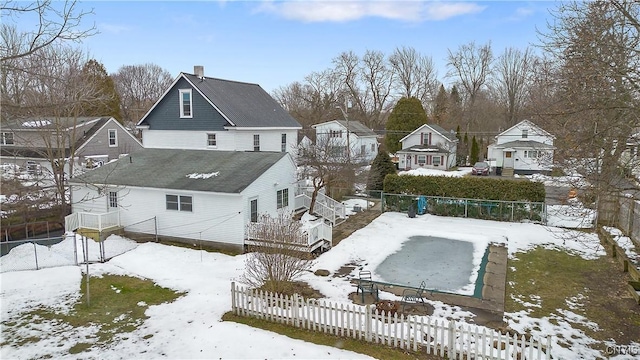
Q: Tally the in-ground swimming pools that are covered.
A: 1